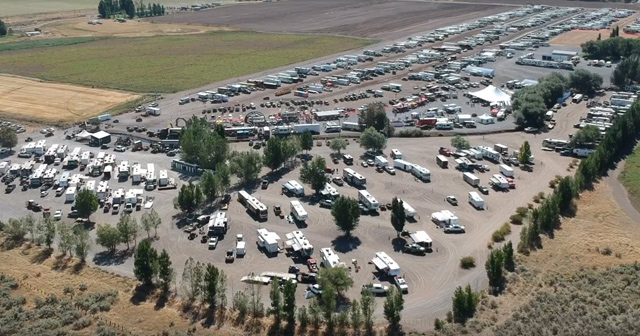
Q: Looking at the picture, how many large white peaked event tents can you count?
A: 1